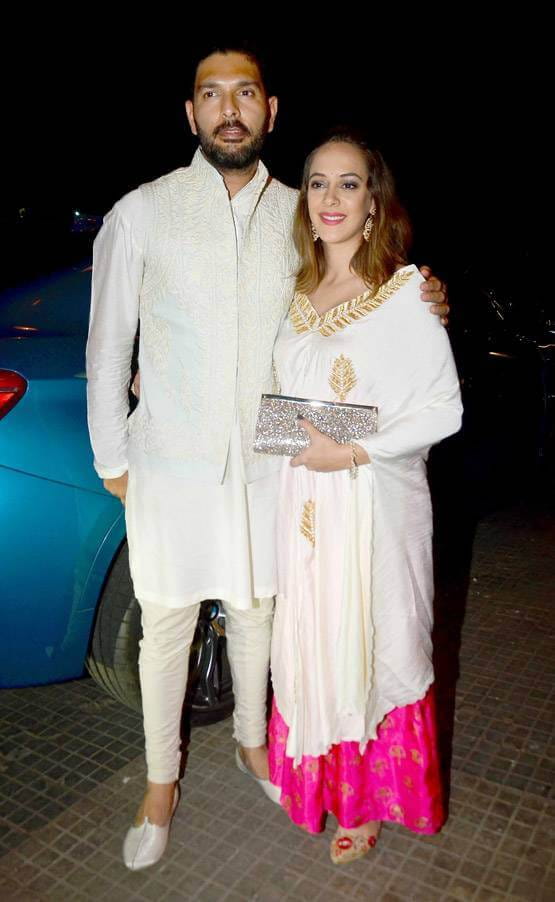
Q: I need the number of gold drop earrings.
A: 2